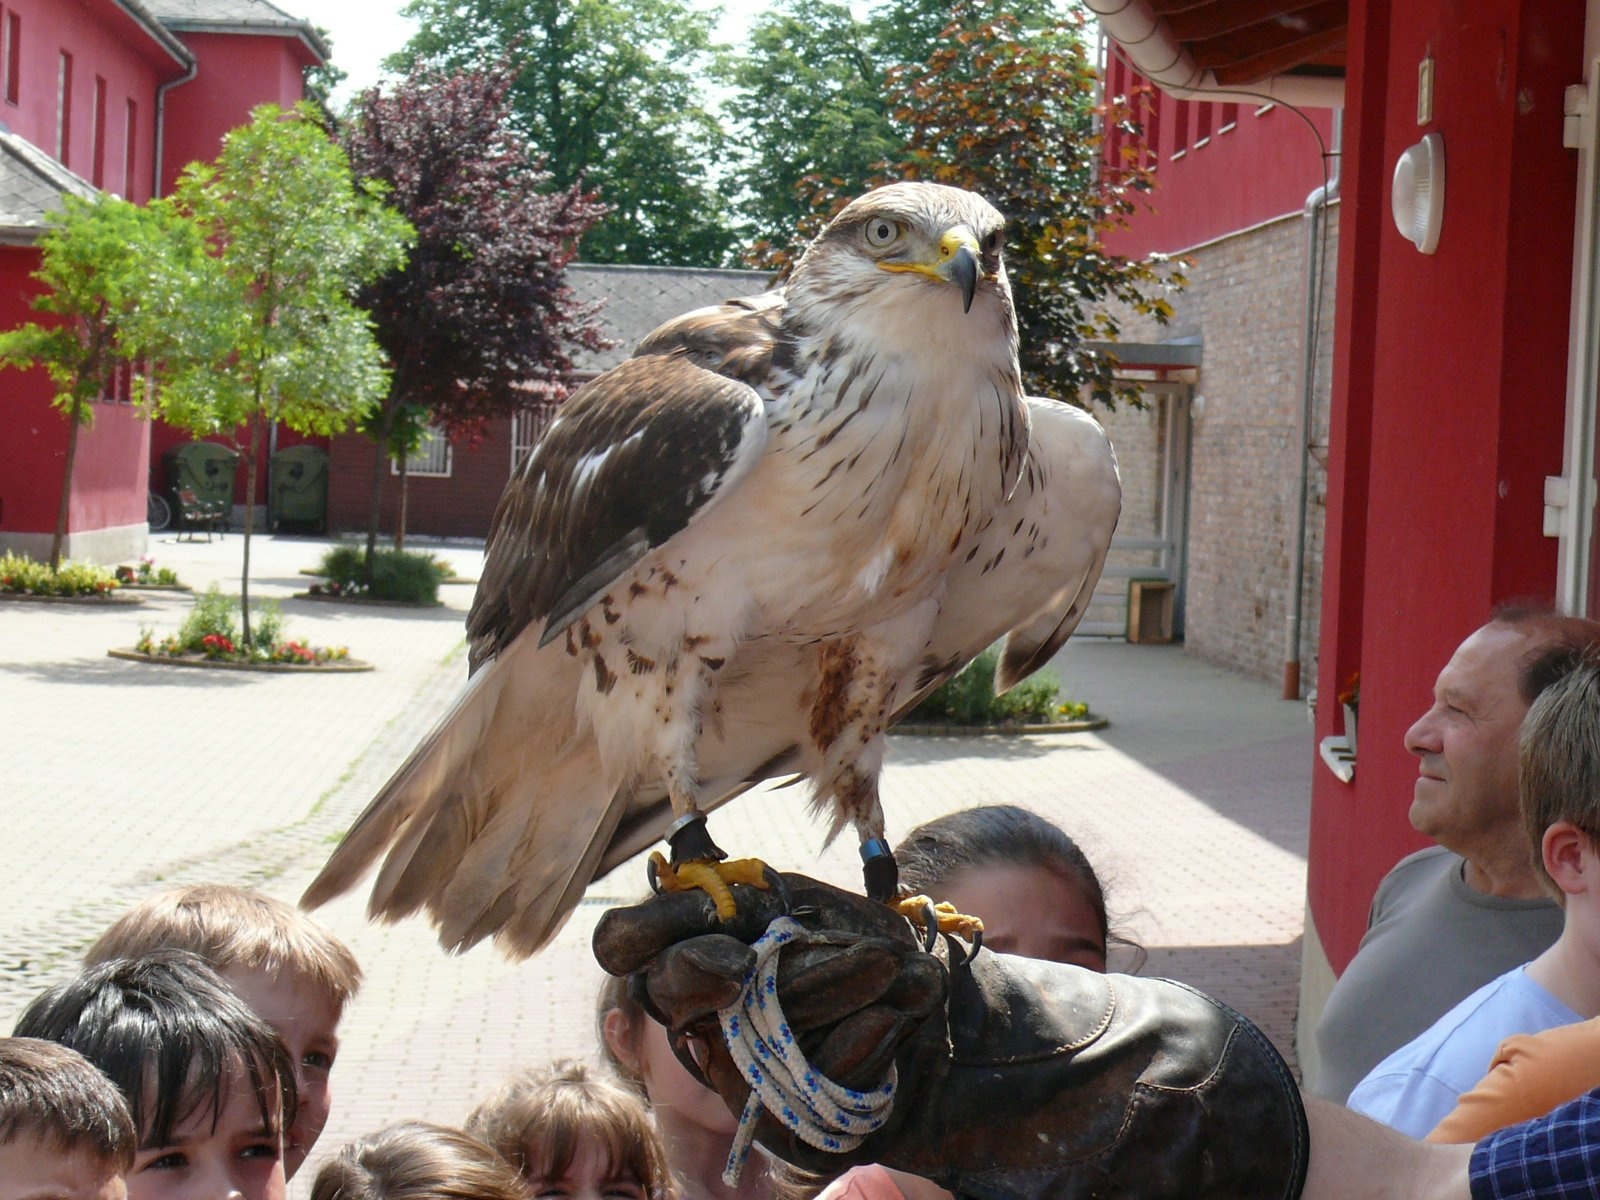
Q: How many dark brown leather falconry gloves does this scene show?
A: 1